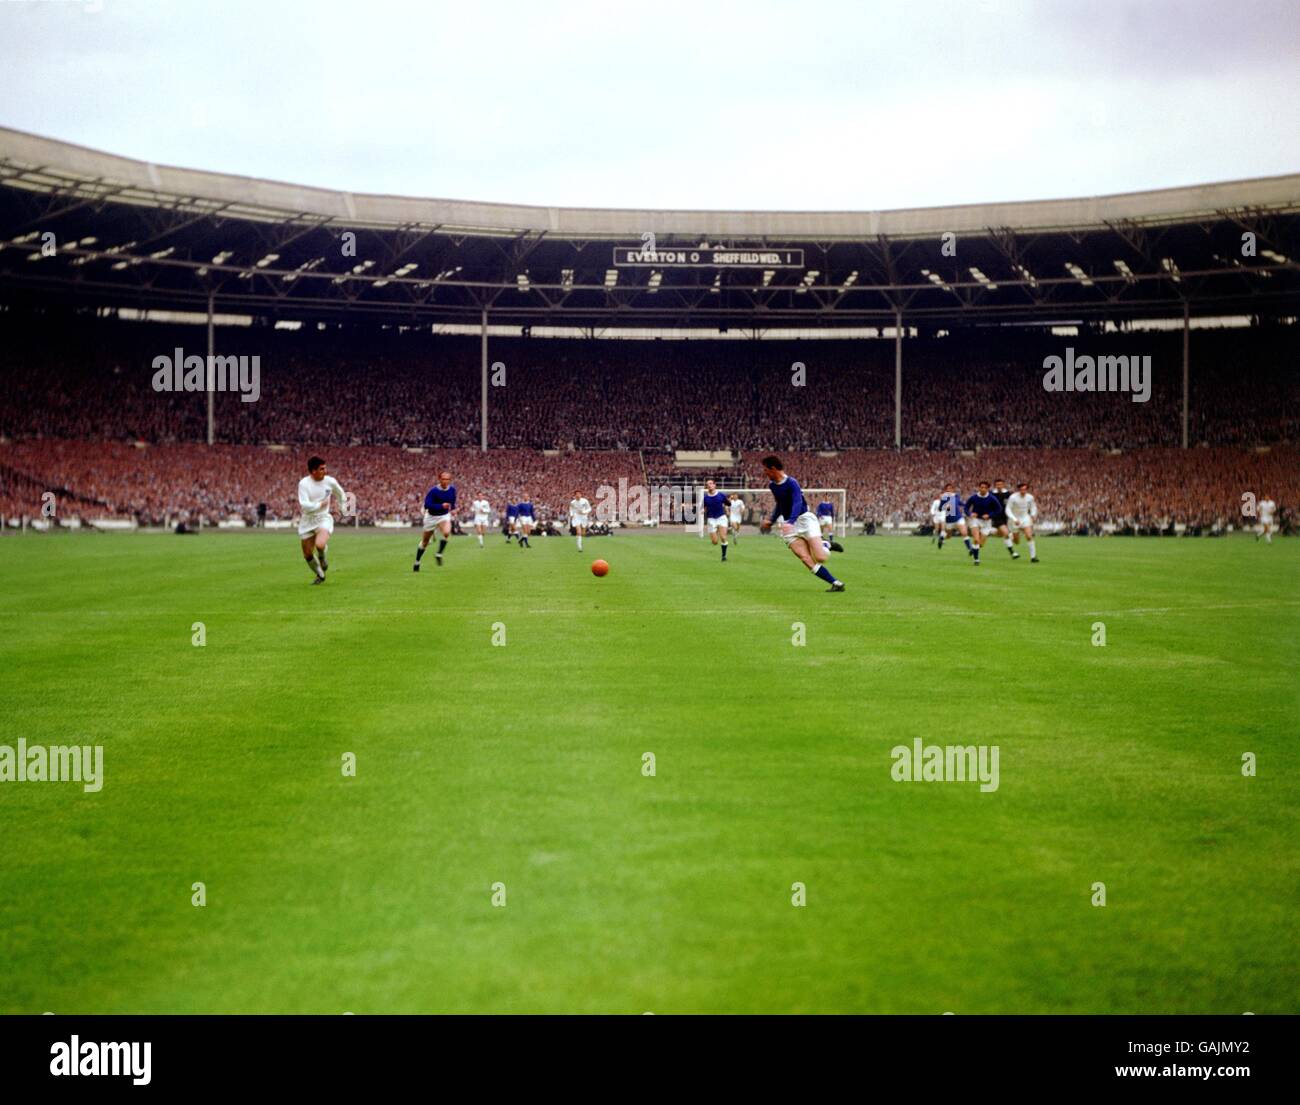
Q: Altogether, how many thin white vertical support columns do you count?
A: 4